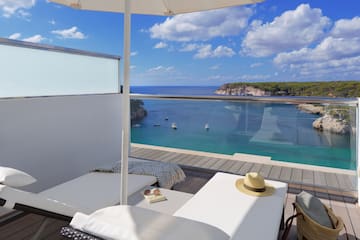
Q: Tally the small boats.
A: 5